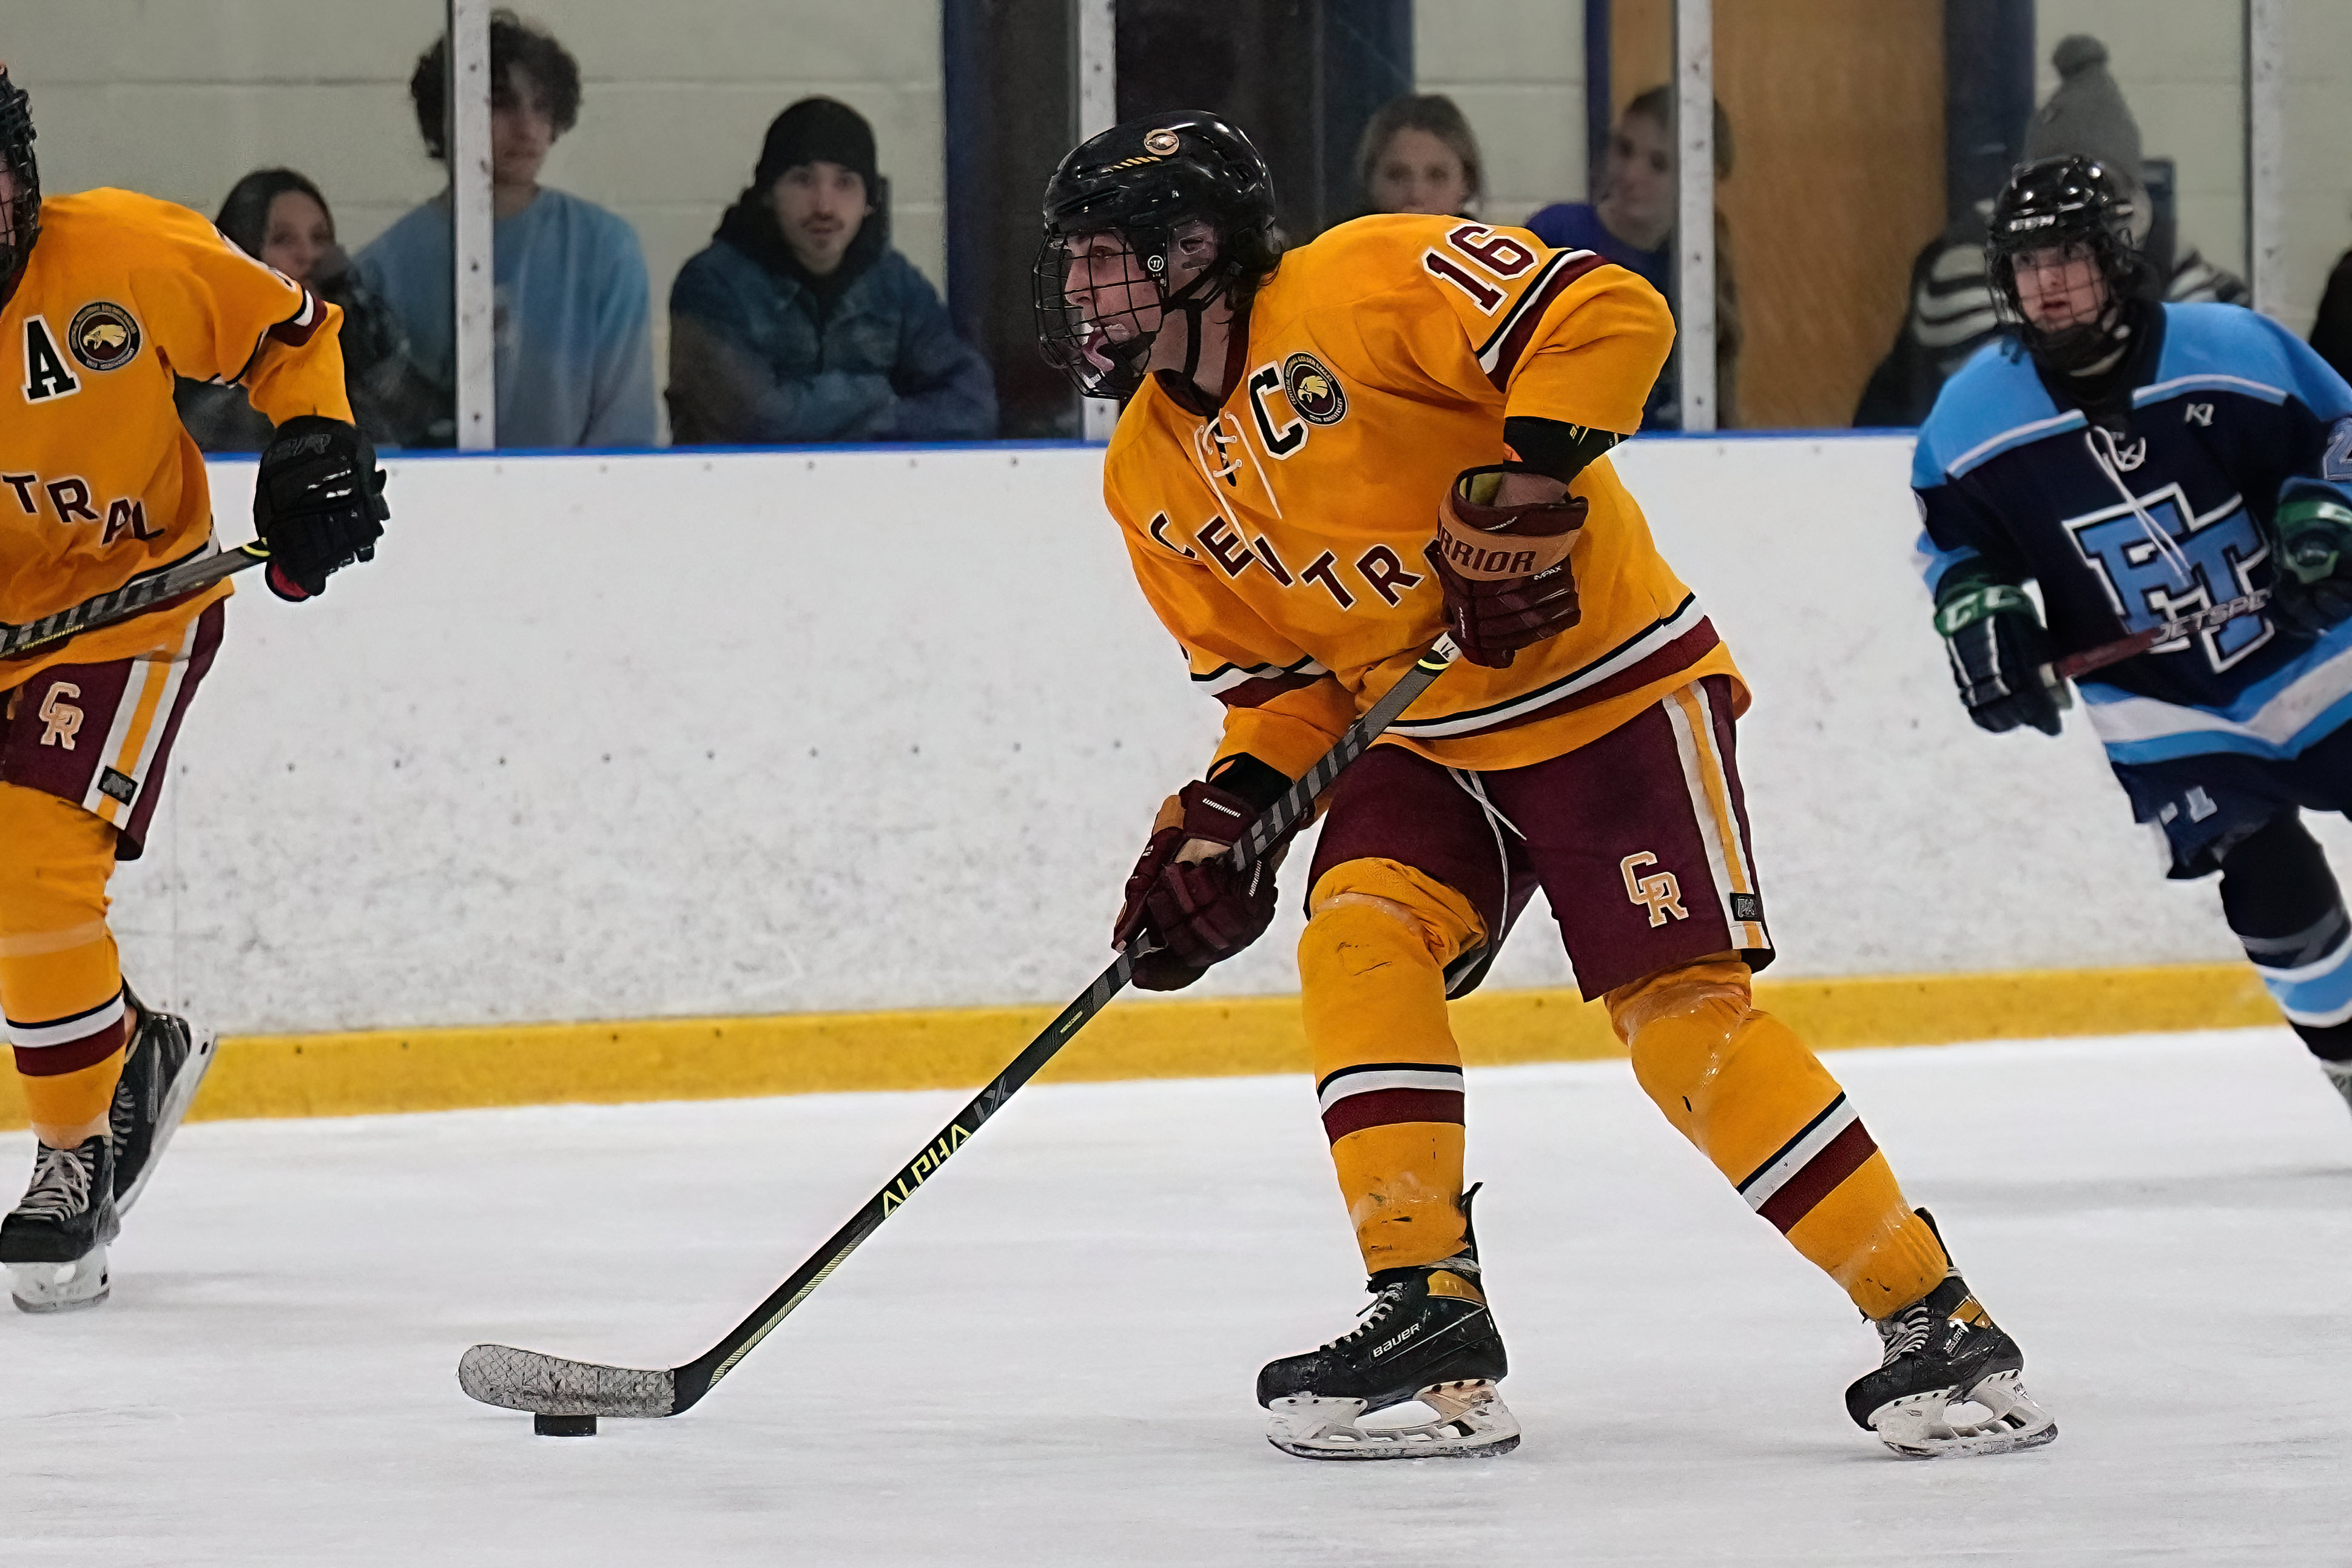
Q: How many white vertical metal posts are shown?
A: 4